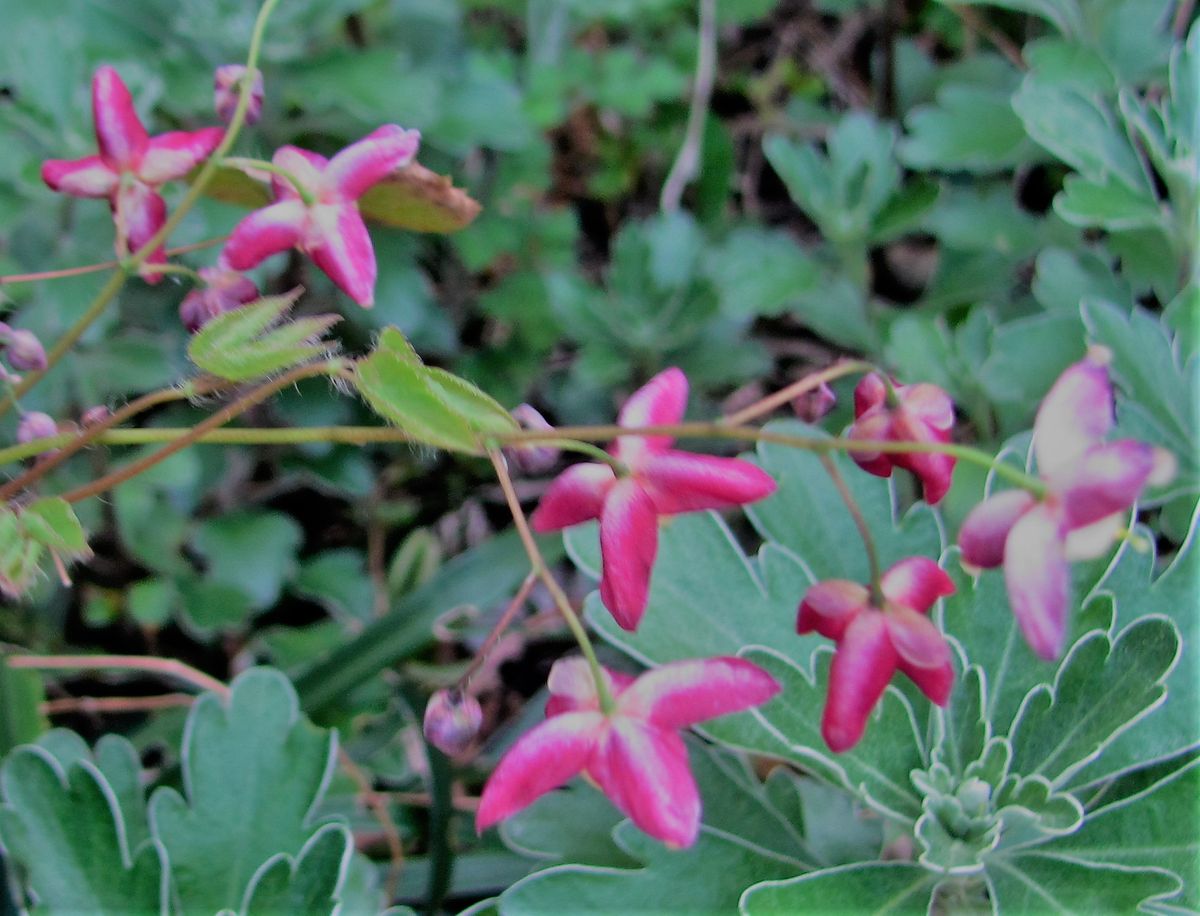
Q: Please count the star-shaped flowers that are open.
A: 7